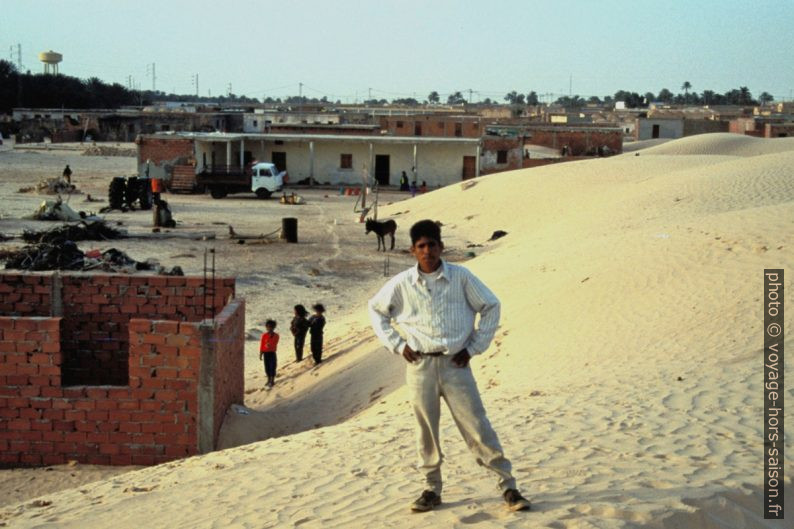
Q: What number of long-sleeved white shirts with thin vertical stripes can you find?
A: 1